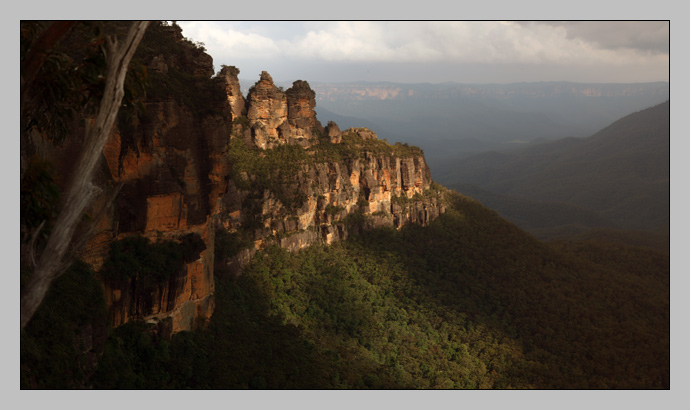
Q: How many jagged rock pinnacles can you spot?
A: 3